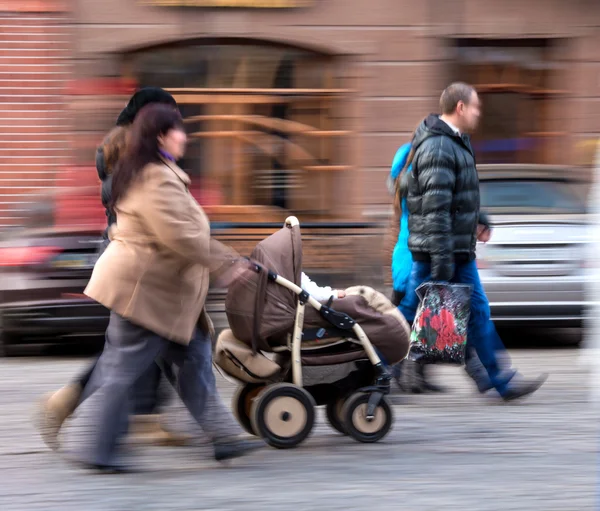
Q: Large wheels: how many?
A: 2